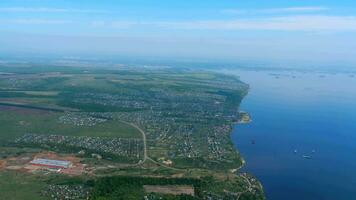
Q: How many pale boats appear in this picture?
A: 3